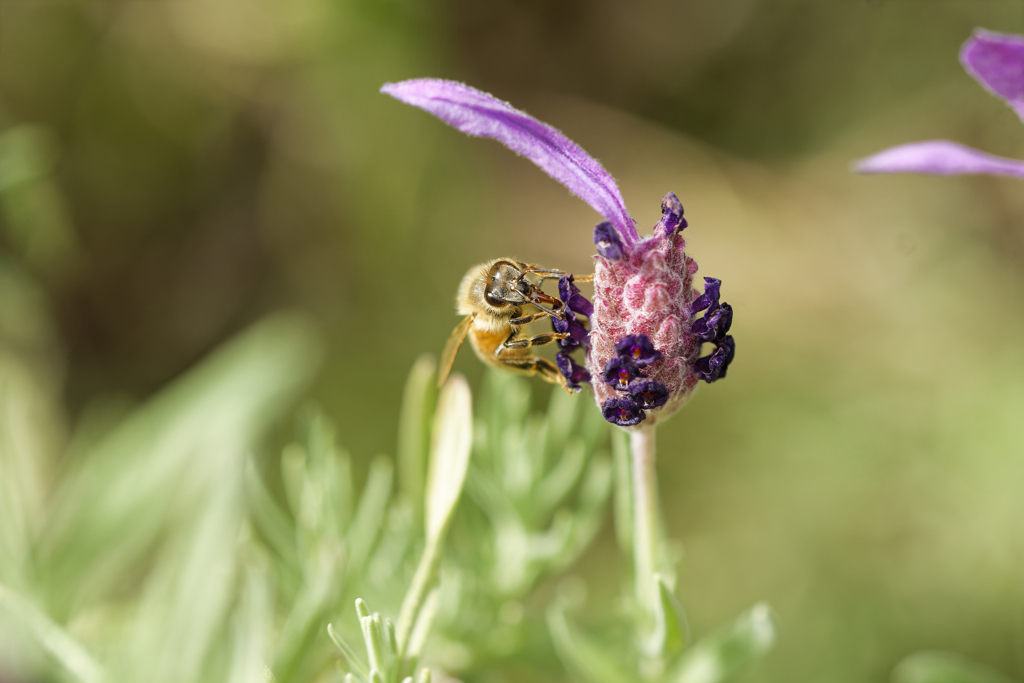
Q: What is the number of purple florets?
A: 12